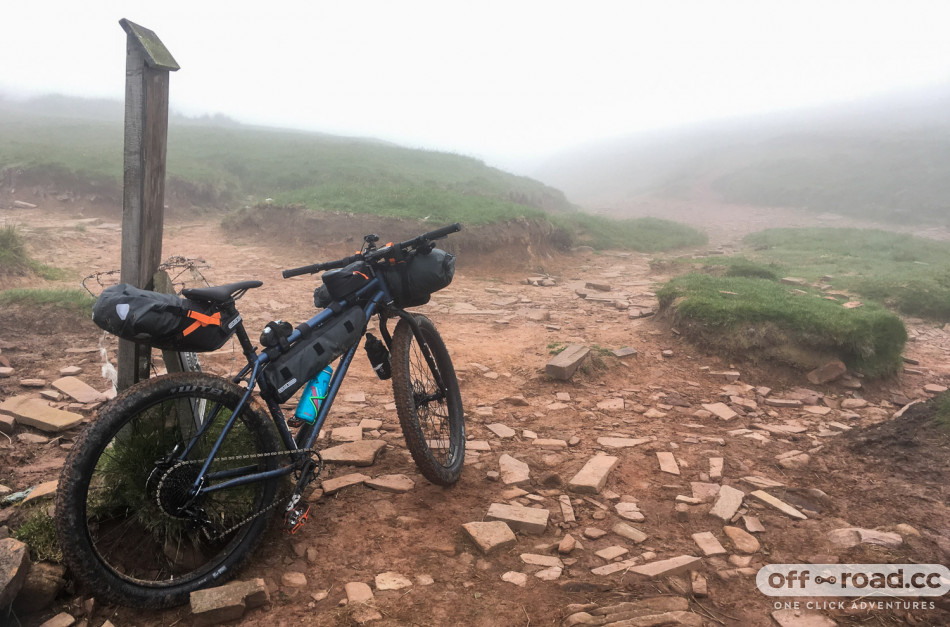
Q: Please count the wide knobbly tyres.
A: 2